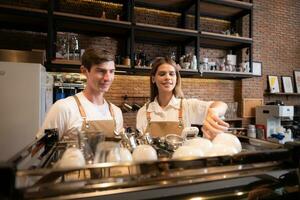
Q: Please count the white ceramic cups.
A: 7